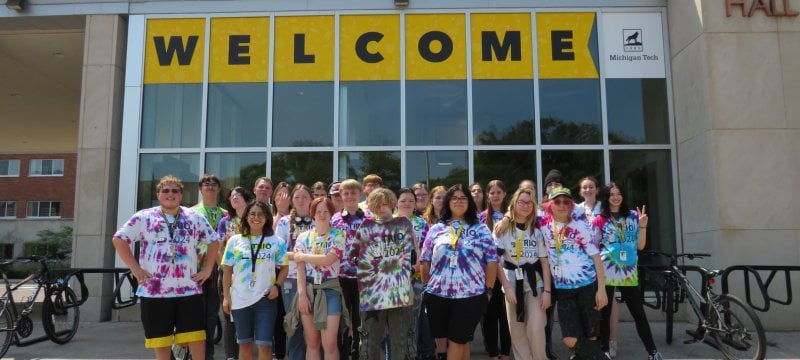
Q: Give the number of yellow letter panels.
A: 7